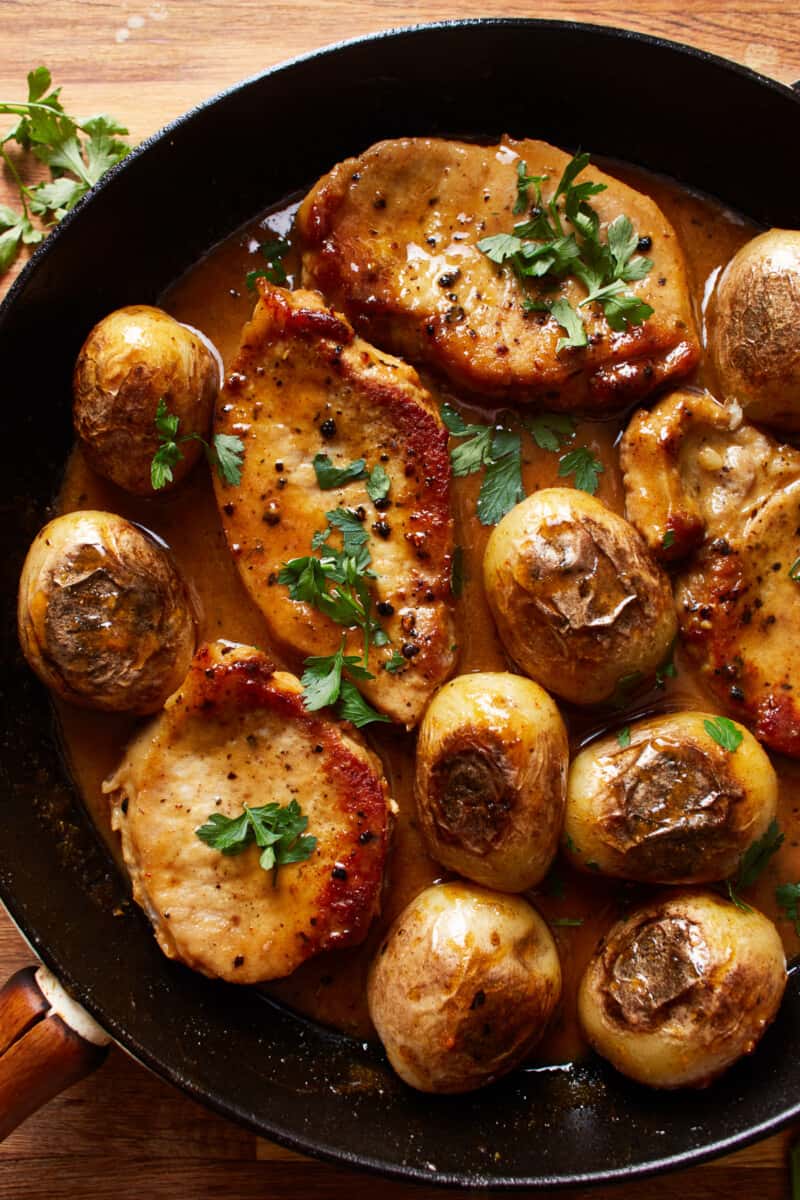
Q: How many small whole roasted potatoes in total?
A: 8